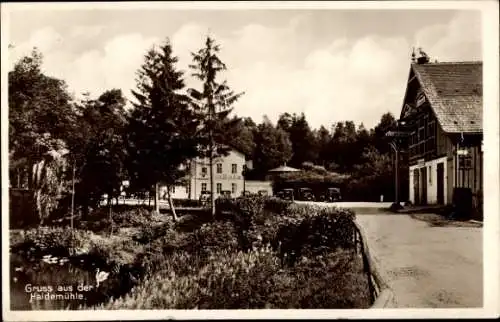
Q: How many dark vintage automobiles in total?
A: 3